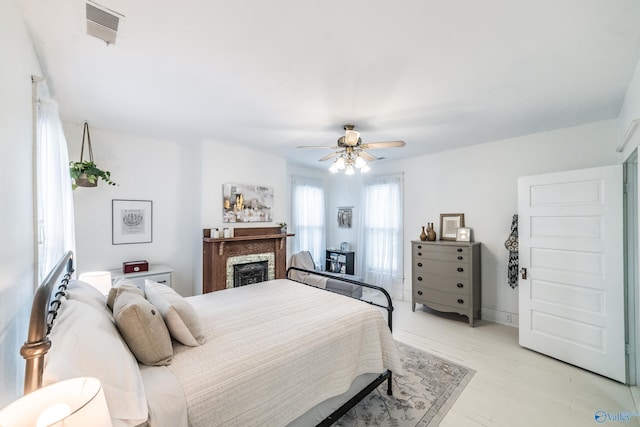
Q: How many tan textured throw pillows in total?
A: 2